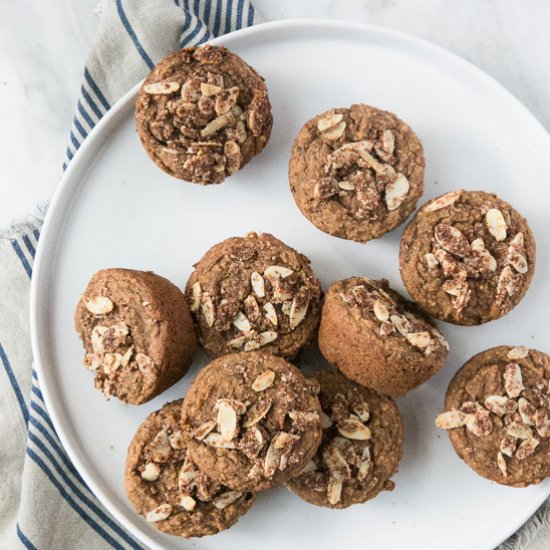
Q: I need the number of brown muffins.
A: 10